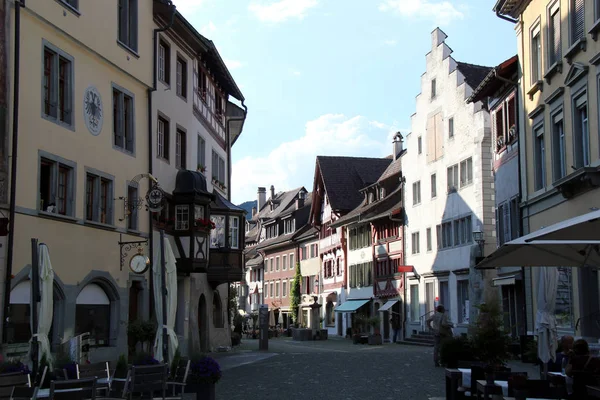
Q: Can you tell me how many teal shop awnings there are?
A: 1